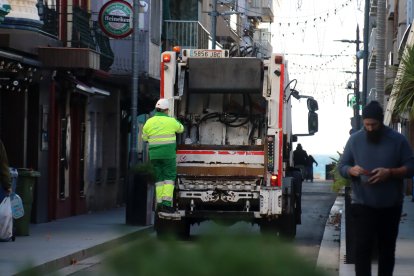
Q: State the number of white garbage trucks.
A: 1